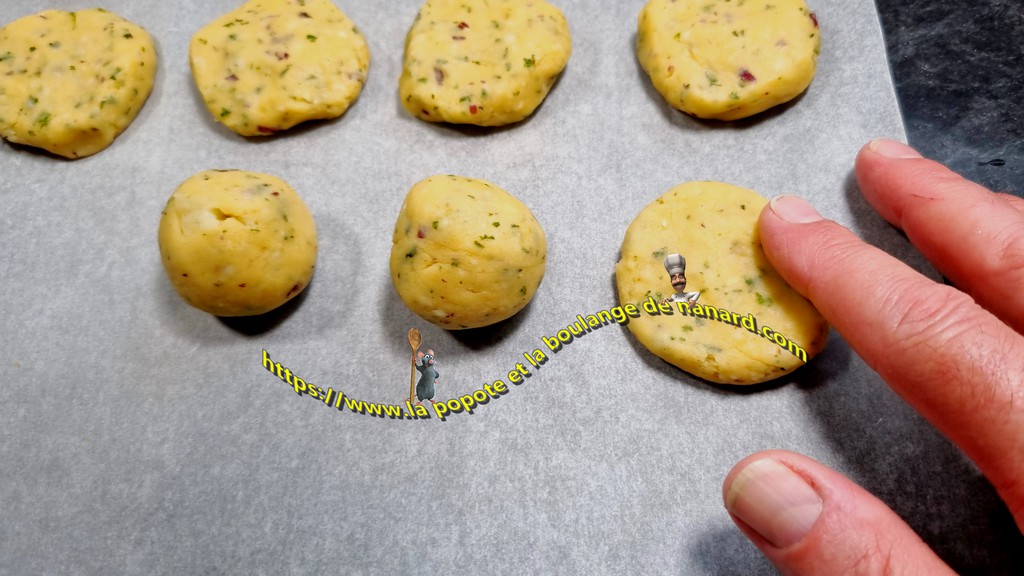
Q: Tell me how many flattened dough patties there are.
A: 5